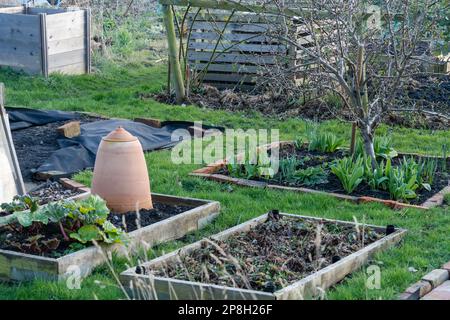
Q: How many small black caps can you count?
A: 5